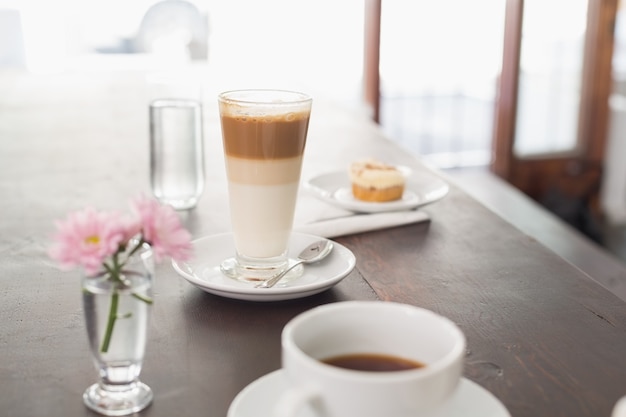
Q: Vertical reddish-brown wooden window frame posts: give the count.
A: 3